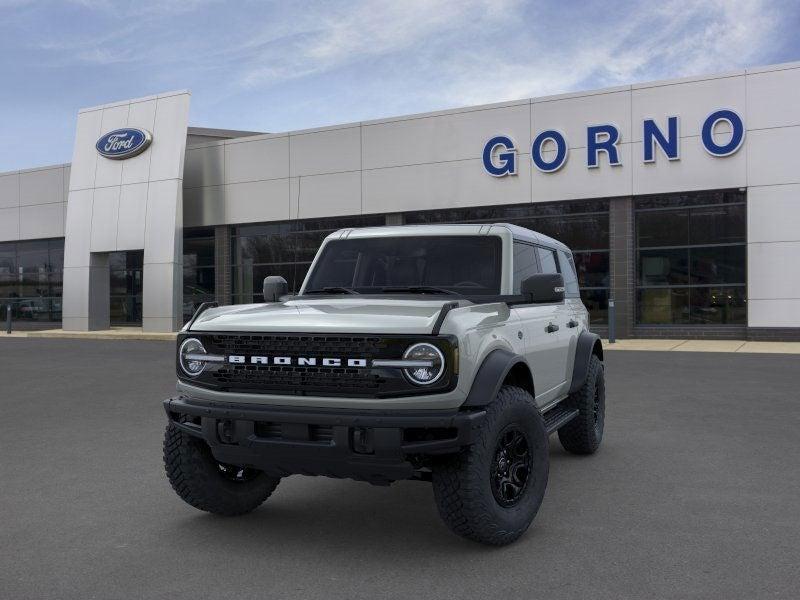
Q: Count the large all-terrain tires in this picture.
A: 3